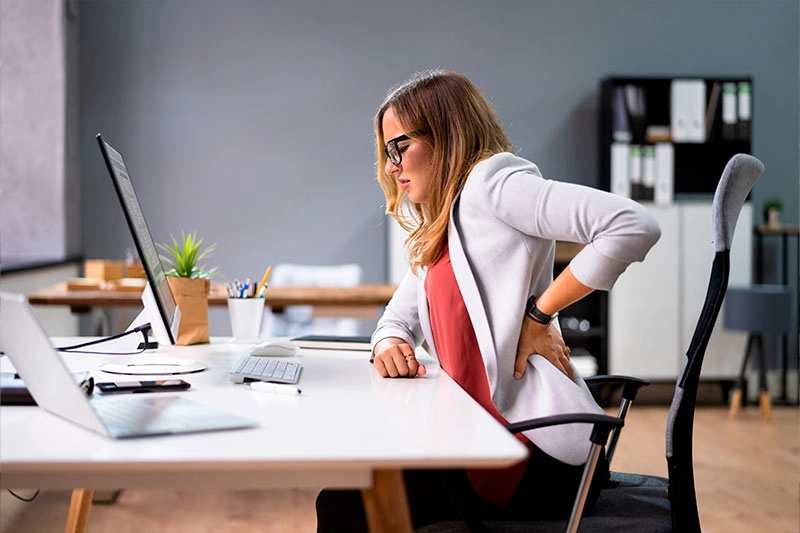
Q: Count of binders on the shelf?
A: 8